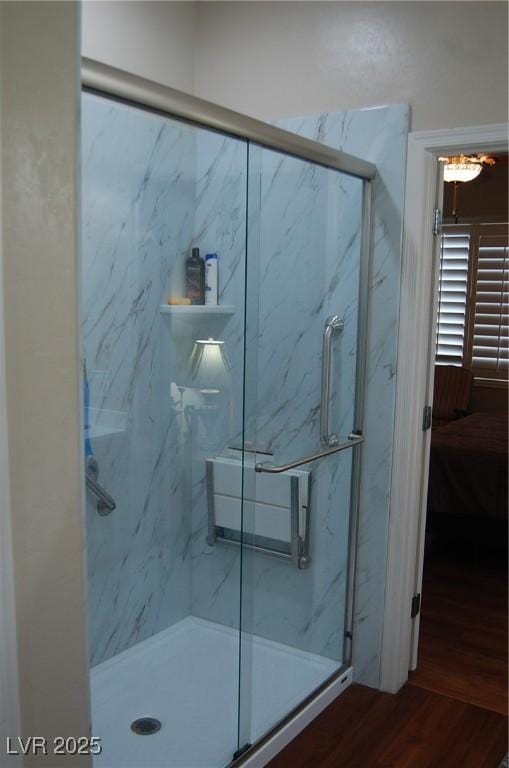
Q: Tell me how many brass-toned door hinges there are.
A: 0